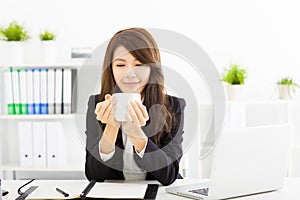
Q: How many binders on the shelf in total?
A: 12